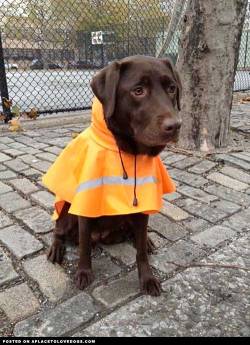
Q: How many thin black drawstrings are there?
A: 2